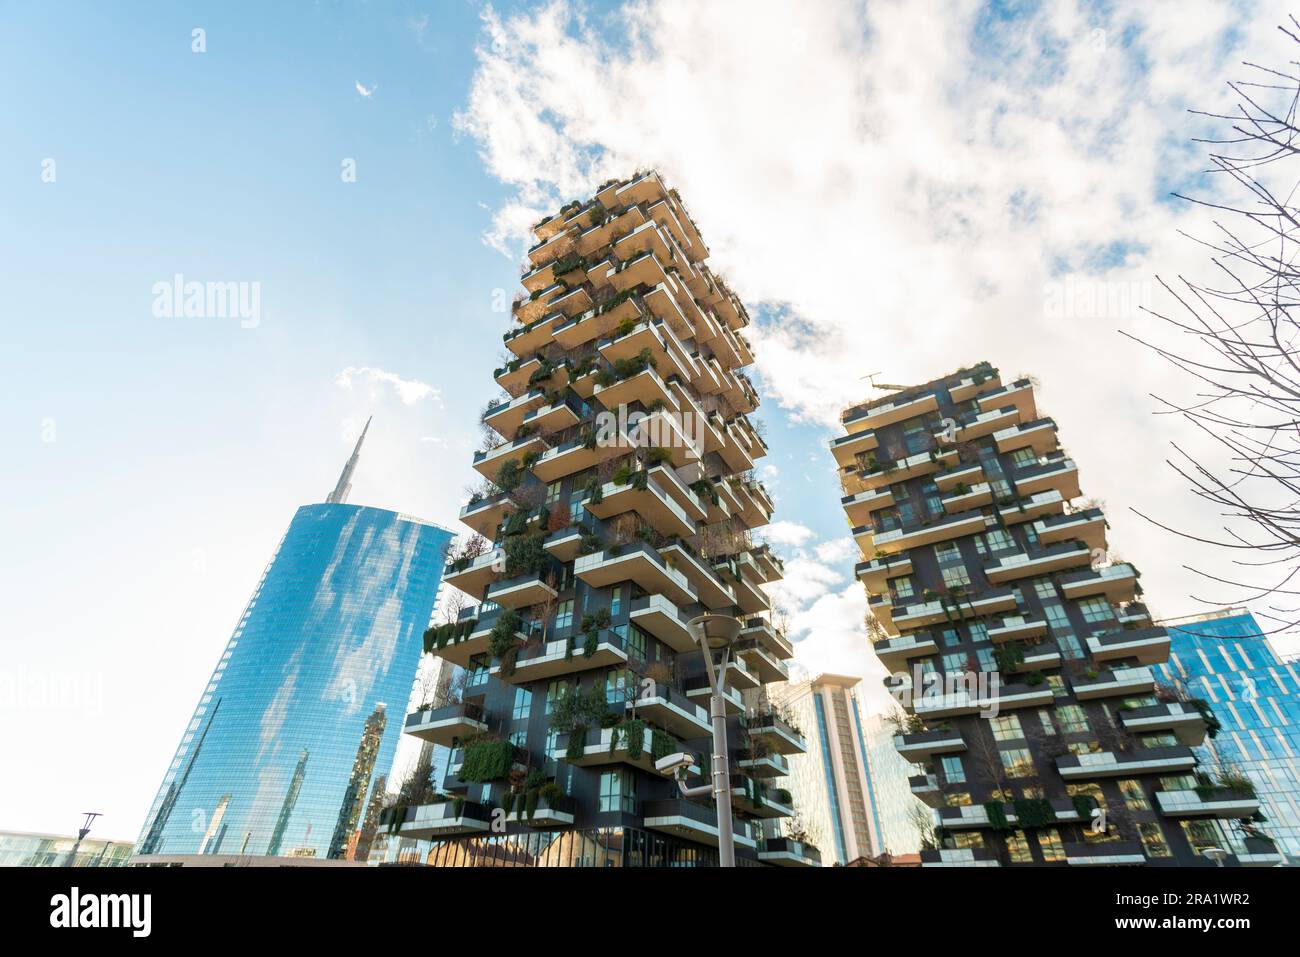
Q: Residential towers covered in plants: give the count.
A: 2